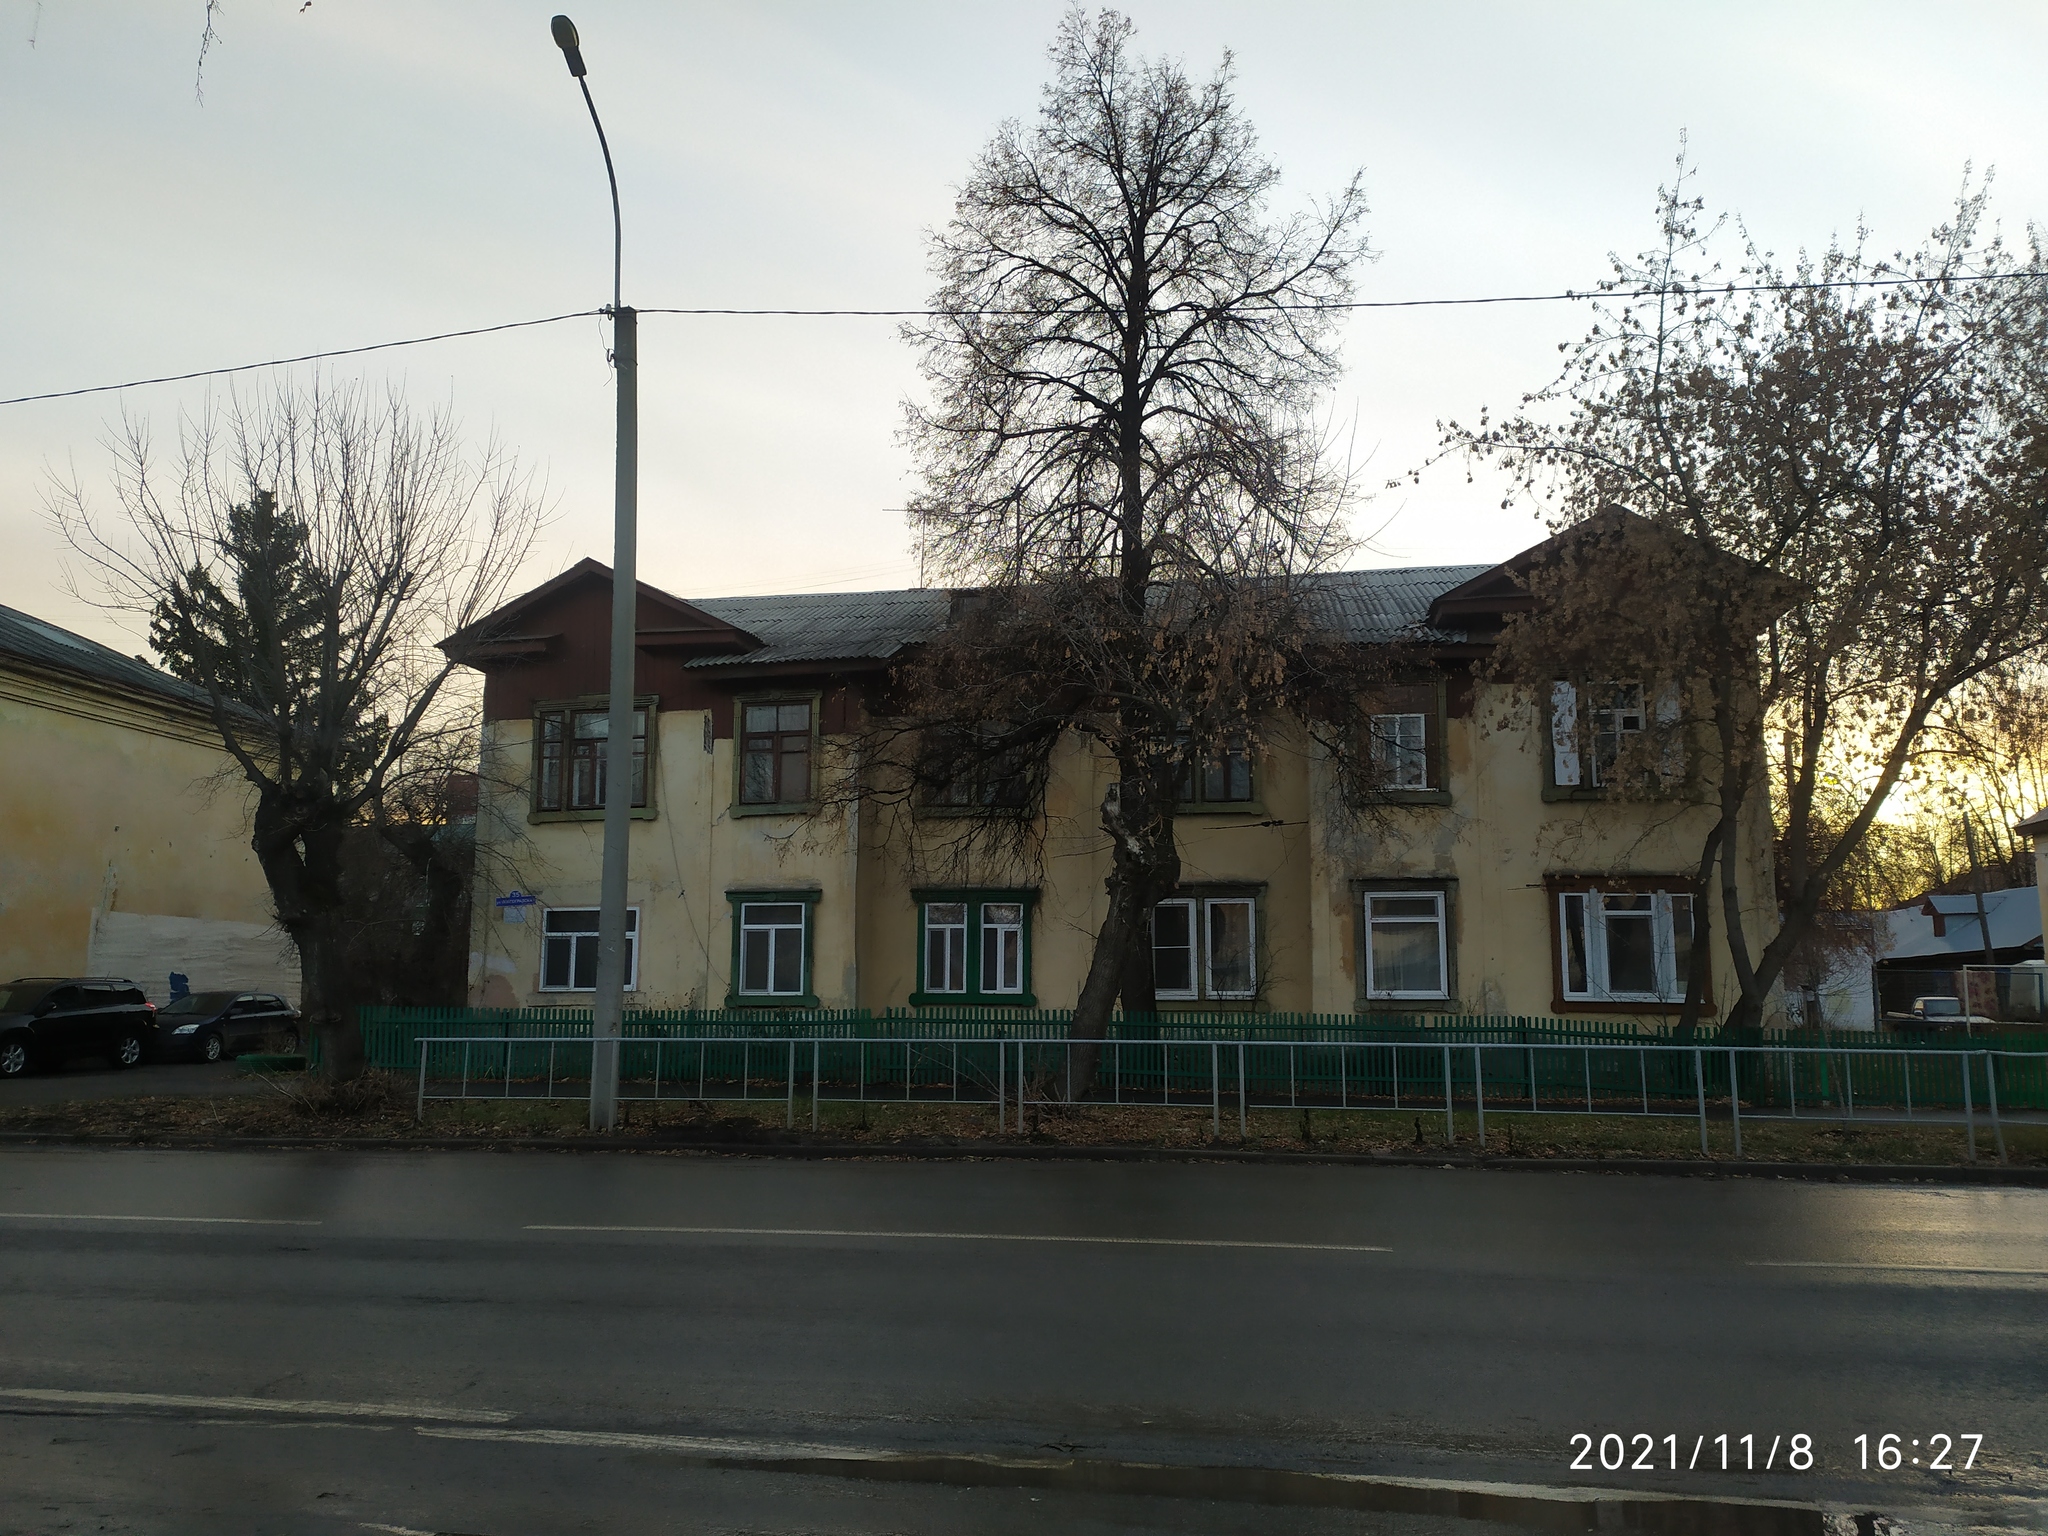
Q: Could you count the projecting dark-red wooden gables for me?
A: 2